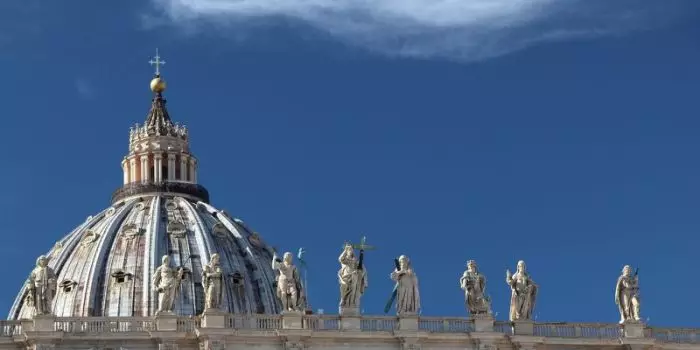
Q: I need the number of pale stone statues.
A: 9